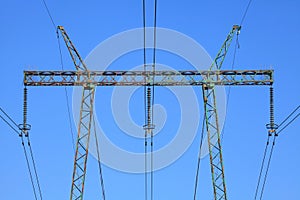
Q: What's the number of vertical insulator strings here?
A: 3